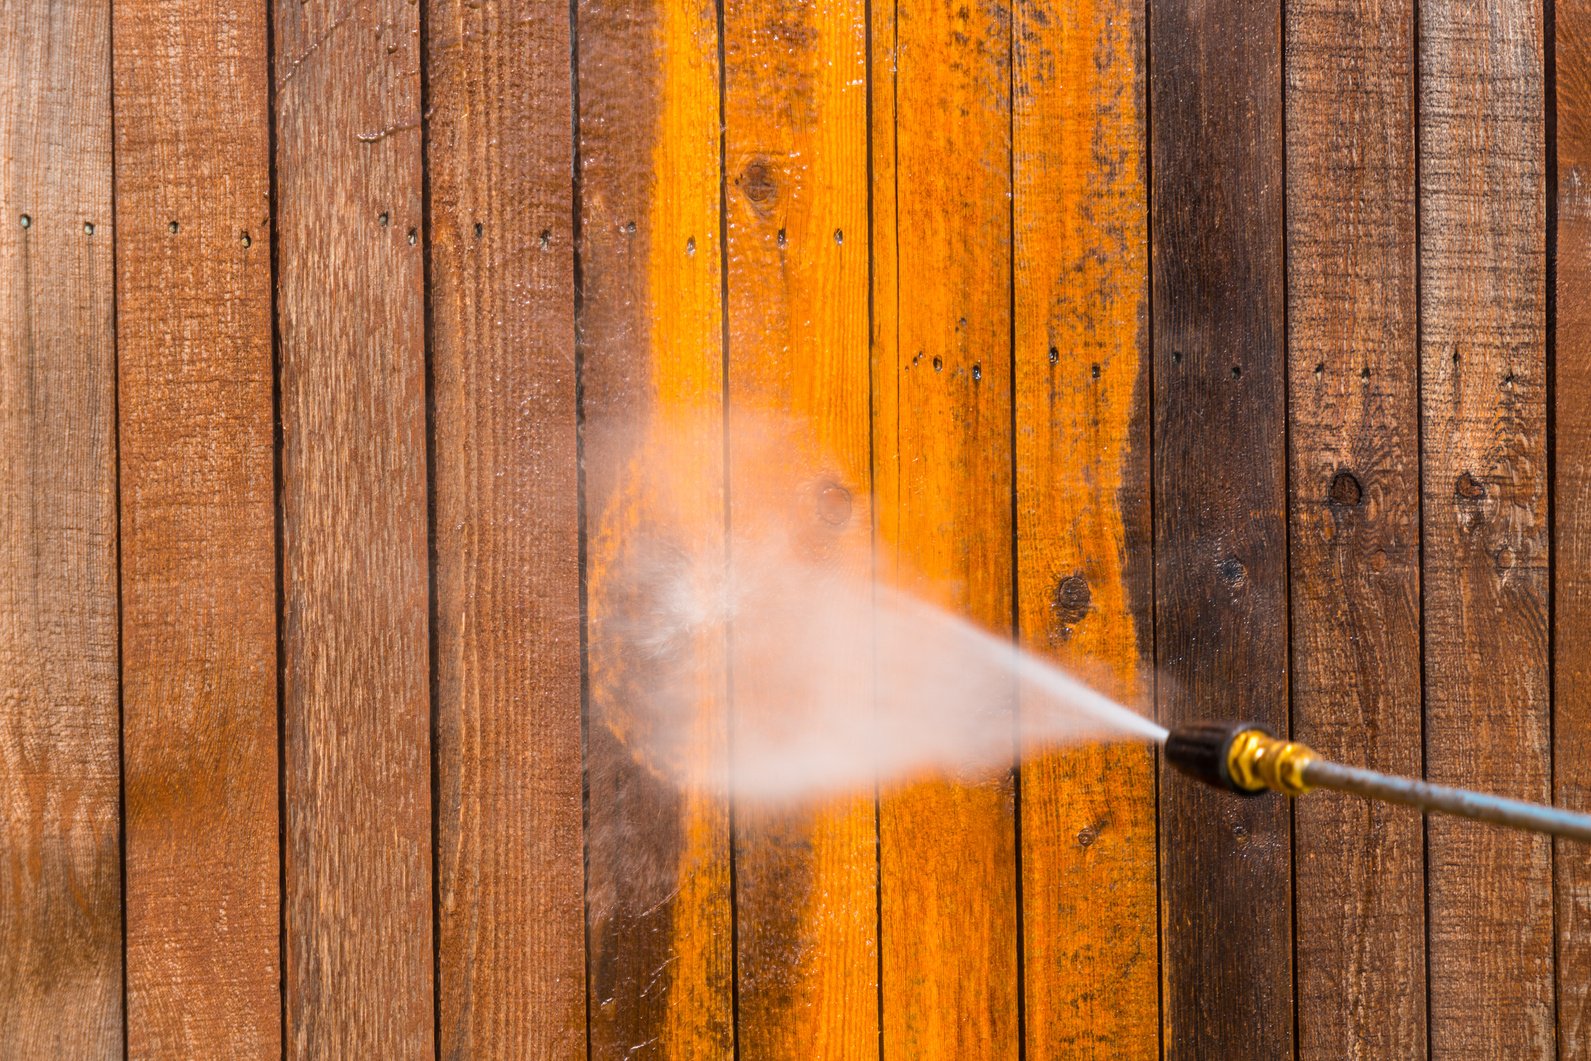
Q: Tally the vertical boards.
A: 12